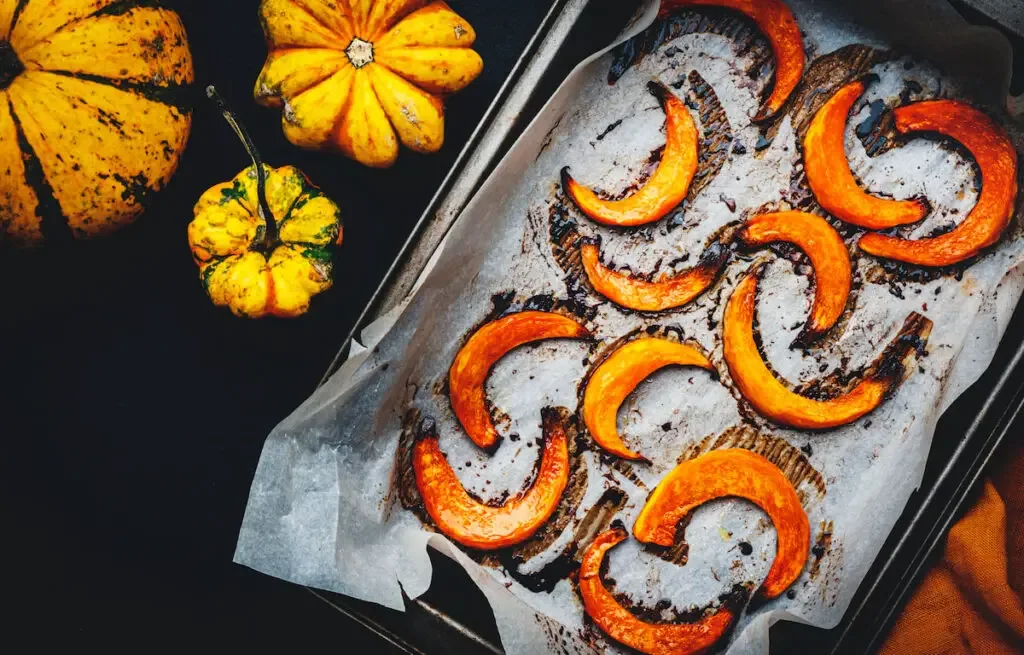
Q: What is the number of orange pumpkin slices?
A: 12